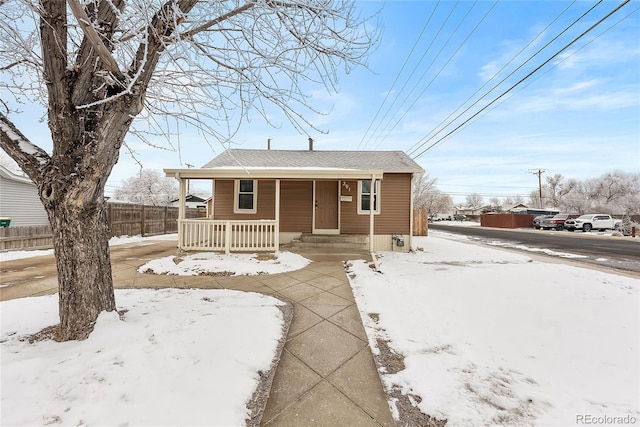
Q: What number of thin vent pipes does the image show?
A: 2